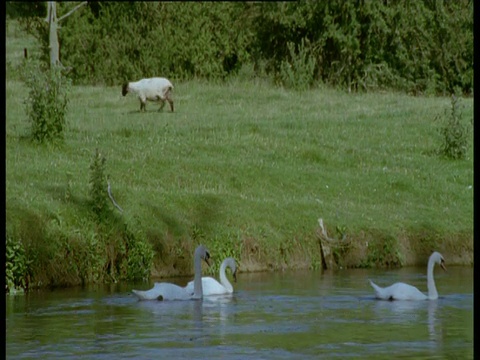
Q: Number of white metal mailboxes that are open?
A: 0